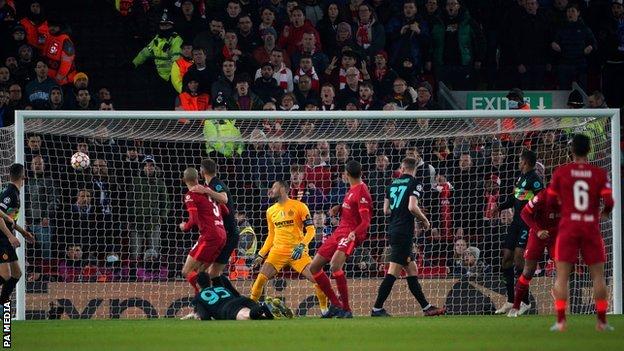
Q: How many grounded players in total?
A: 1